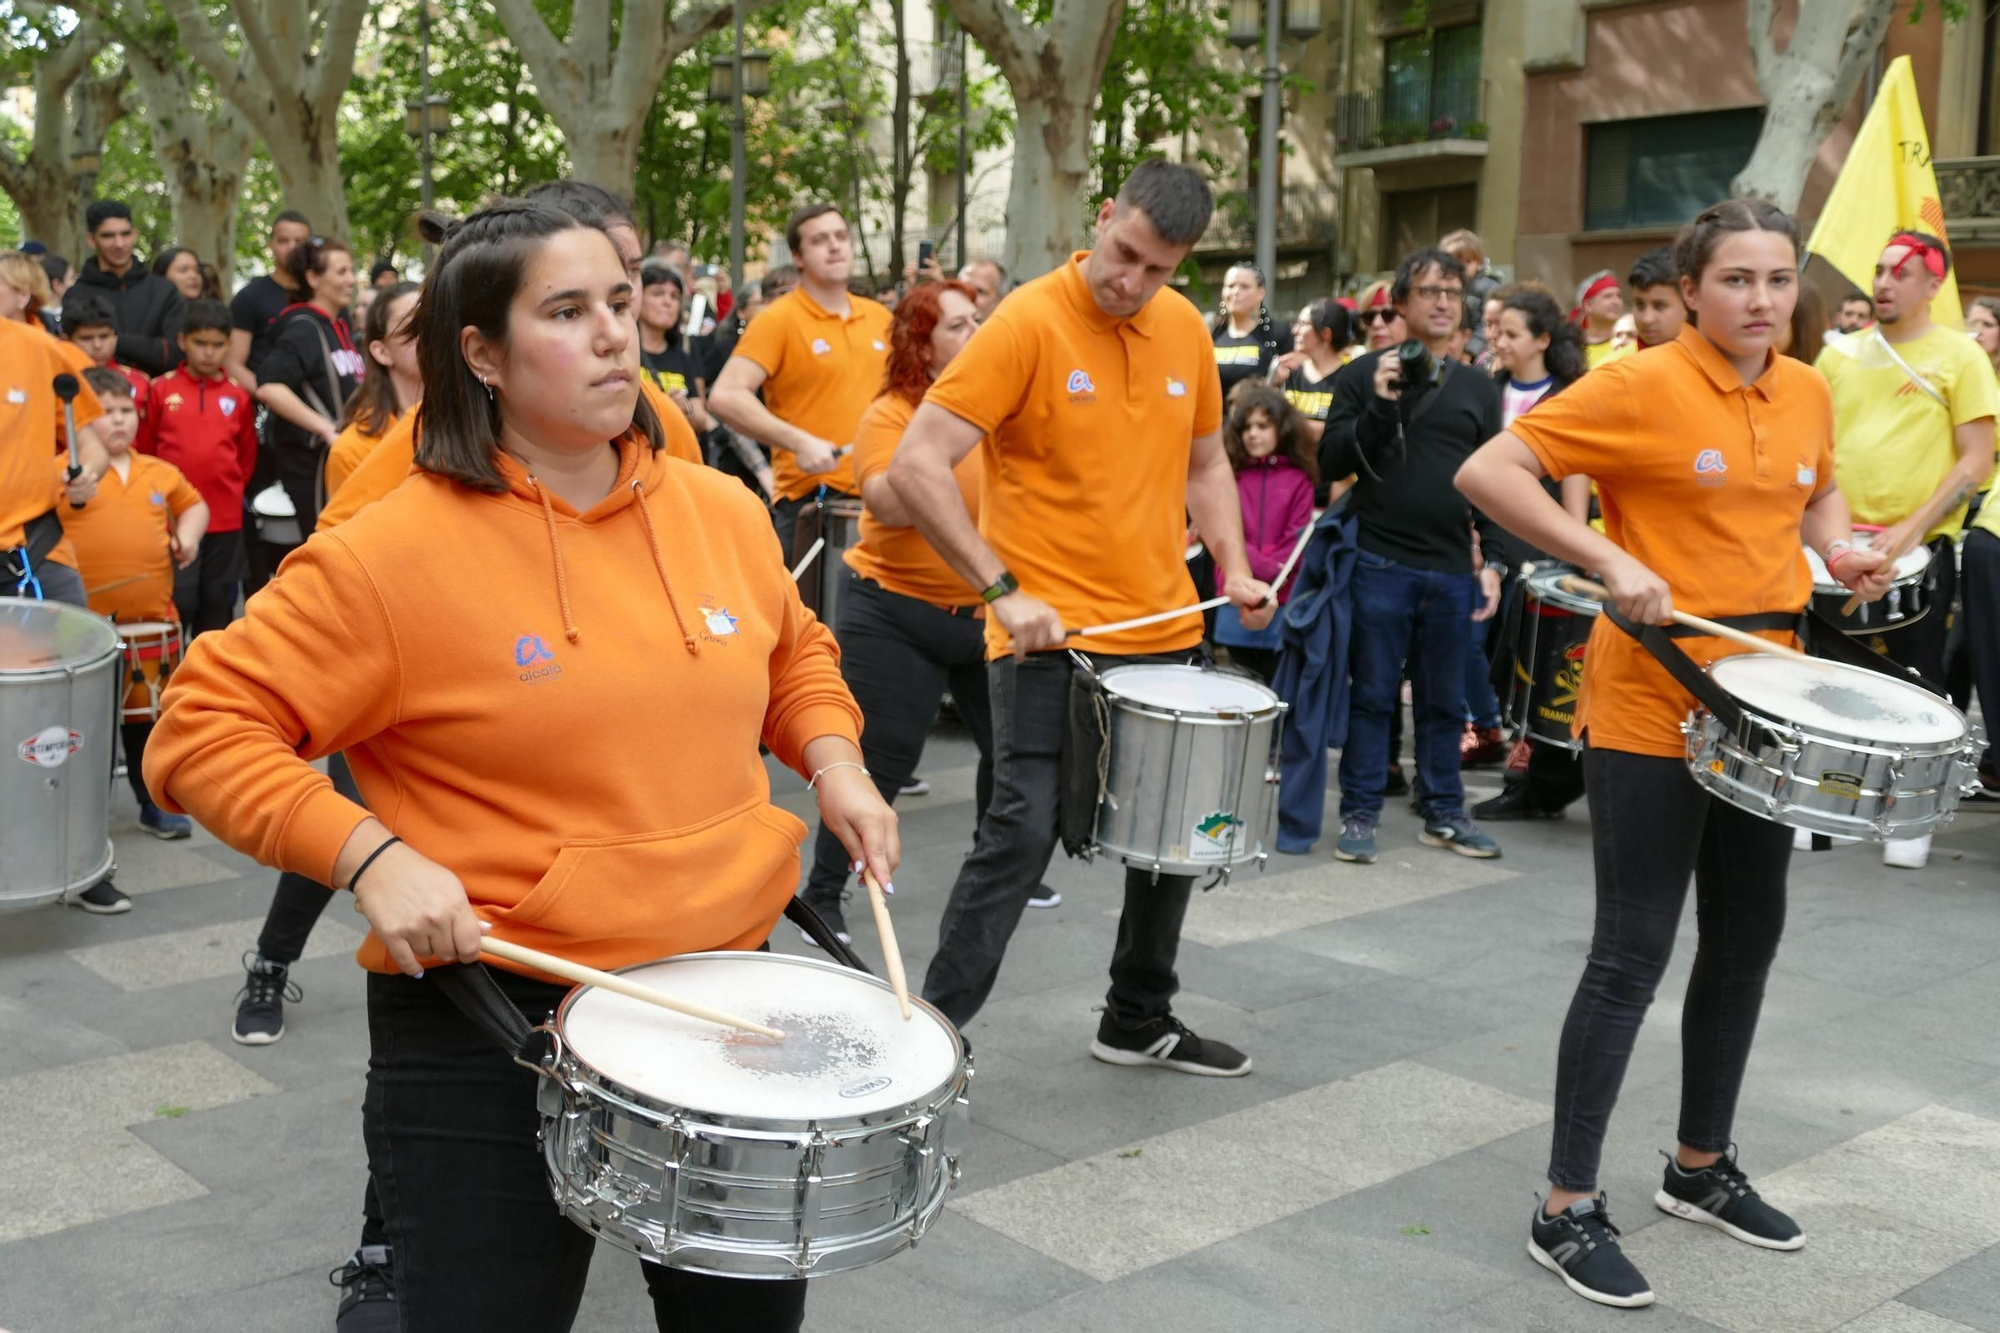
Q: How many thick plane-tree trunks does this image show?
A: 6